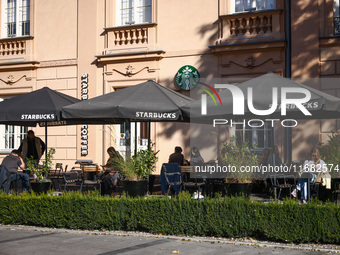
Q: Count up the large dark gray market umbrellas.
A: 3